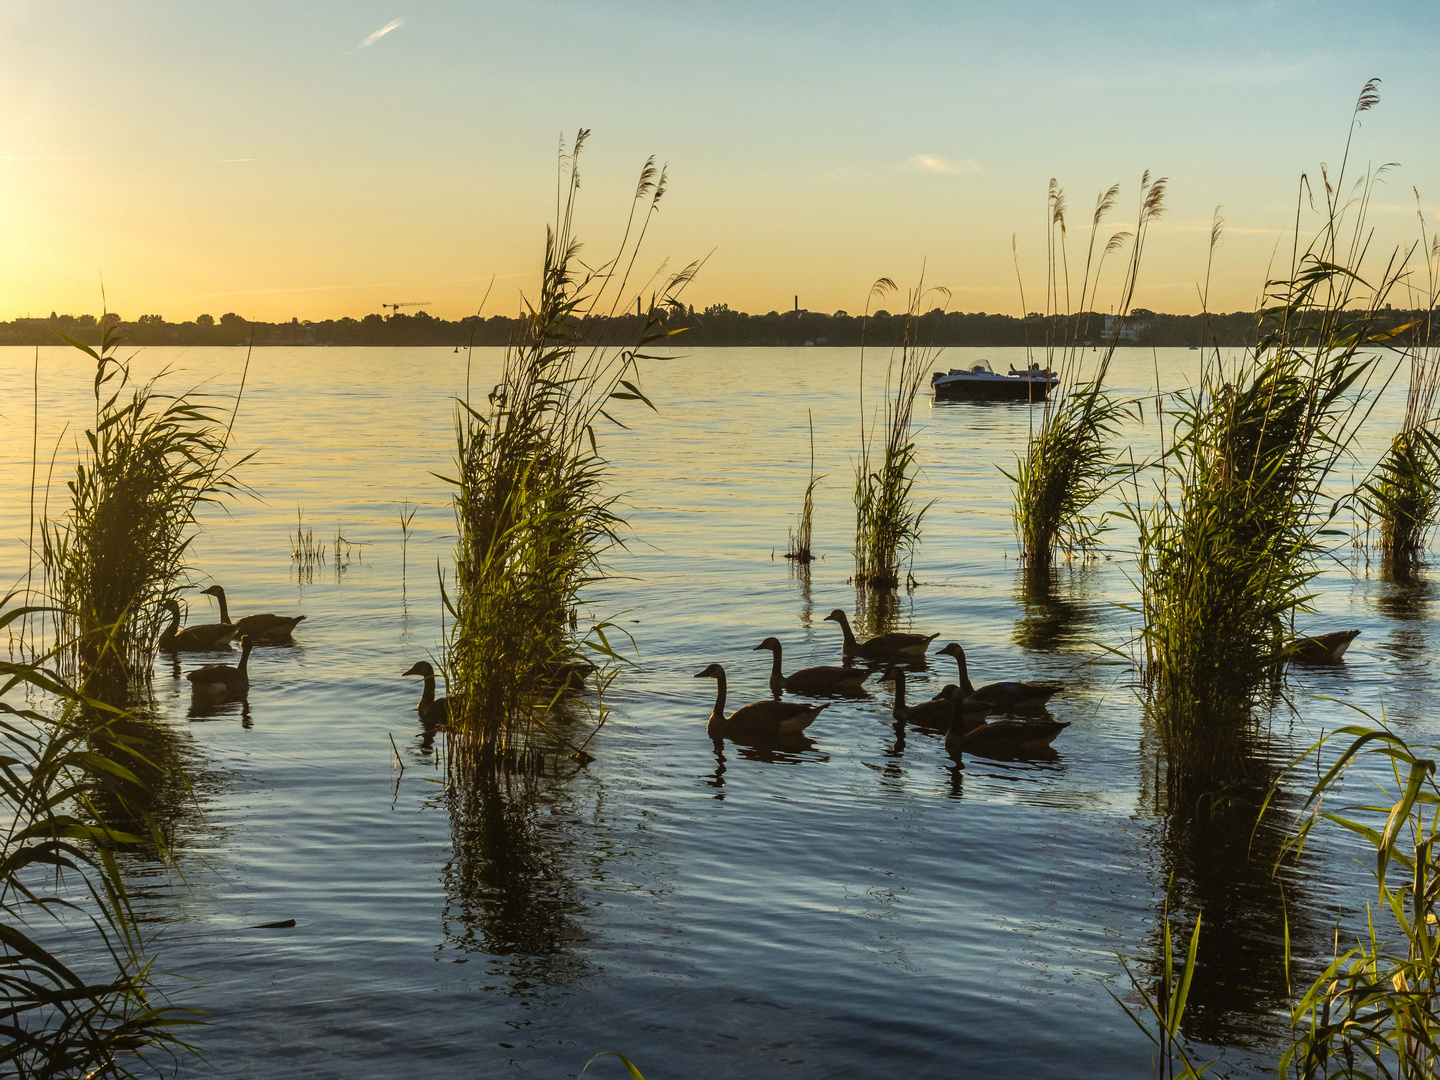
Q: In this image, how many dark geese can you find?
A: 12